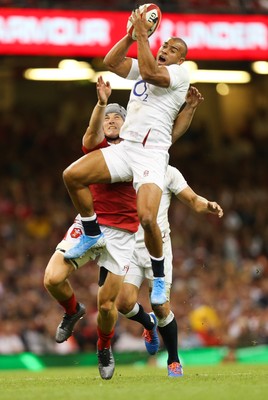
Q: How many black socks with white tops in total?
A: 4